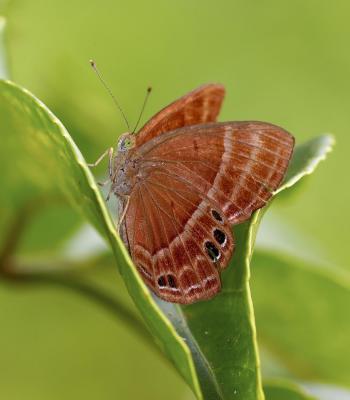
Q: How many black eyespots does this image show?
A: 5